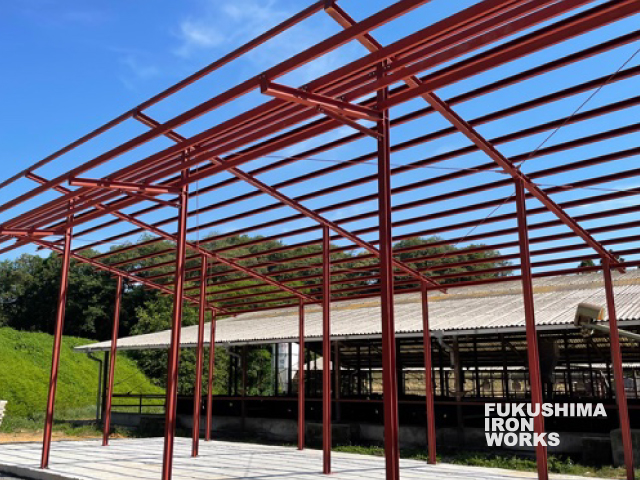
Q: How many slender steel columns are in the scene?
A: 11